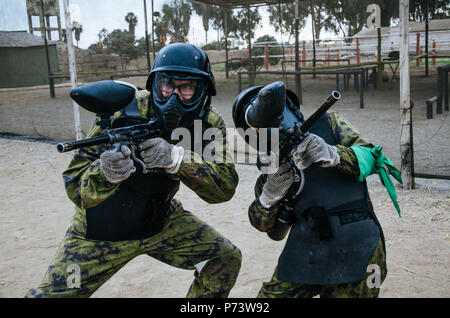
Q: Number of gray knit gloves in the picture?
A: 4